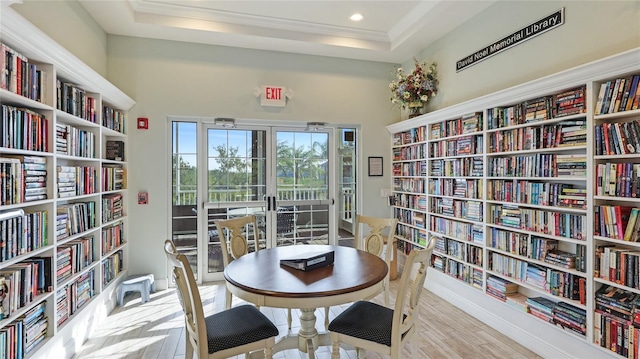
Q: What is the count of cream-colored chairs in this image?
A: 4